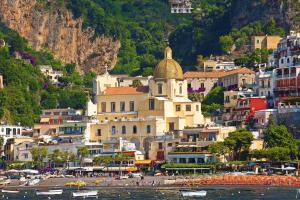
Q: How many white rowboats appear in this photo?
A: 4